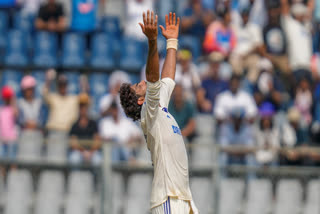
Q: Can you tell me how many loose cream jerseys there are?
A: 1